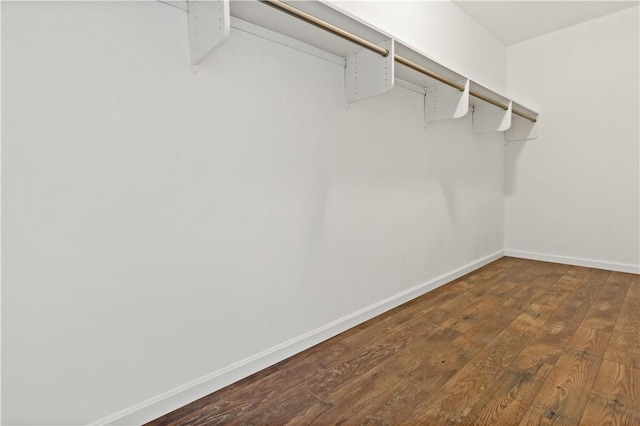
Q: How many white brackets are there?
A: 5